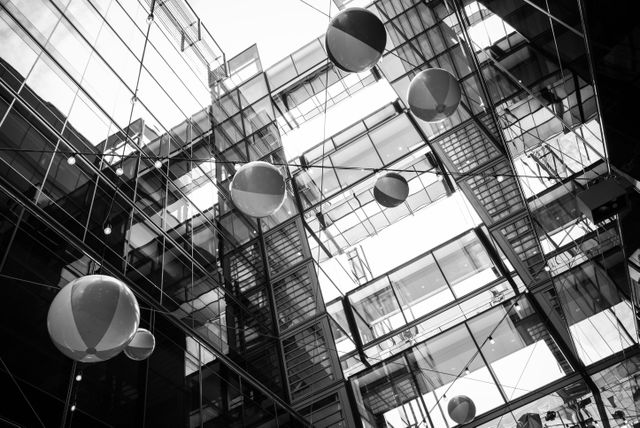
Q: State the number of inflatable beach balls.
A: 7